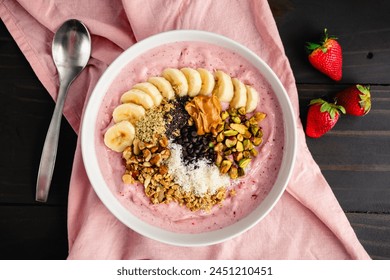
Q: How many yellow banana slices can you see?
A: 11